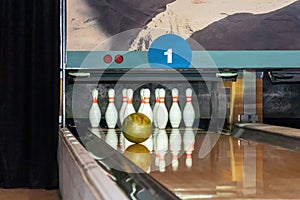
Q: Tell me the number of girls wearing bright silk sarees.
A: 0